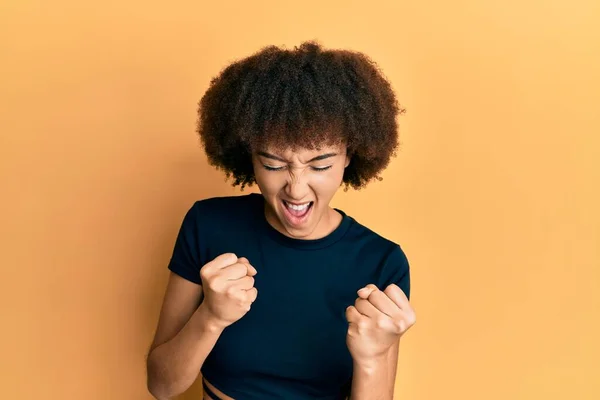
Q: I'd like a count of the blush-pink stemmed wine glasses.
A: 0